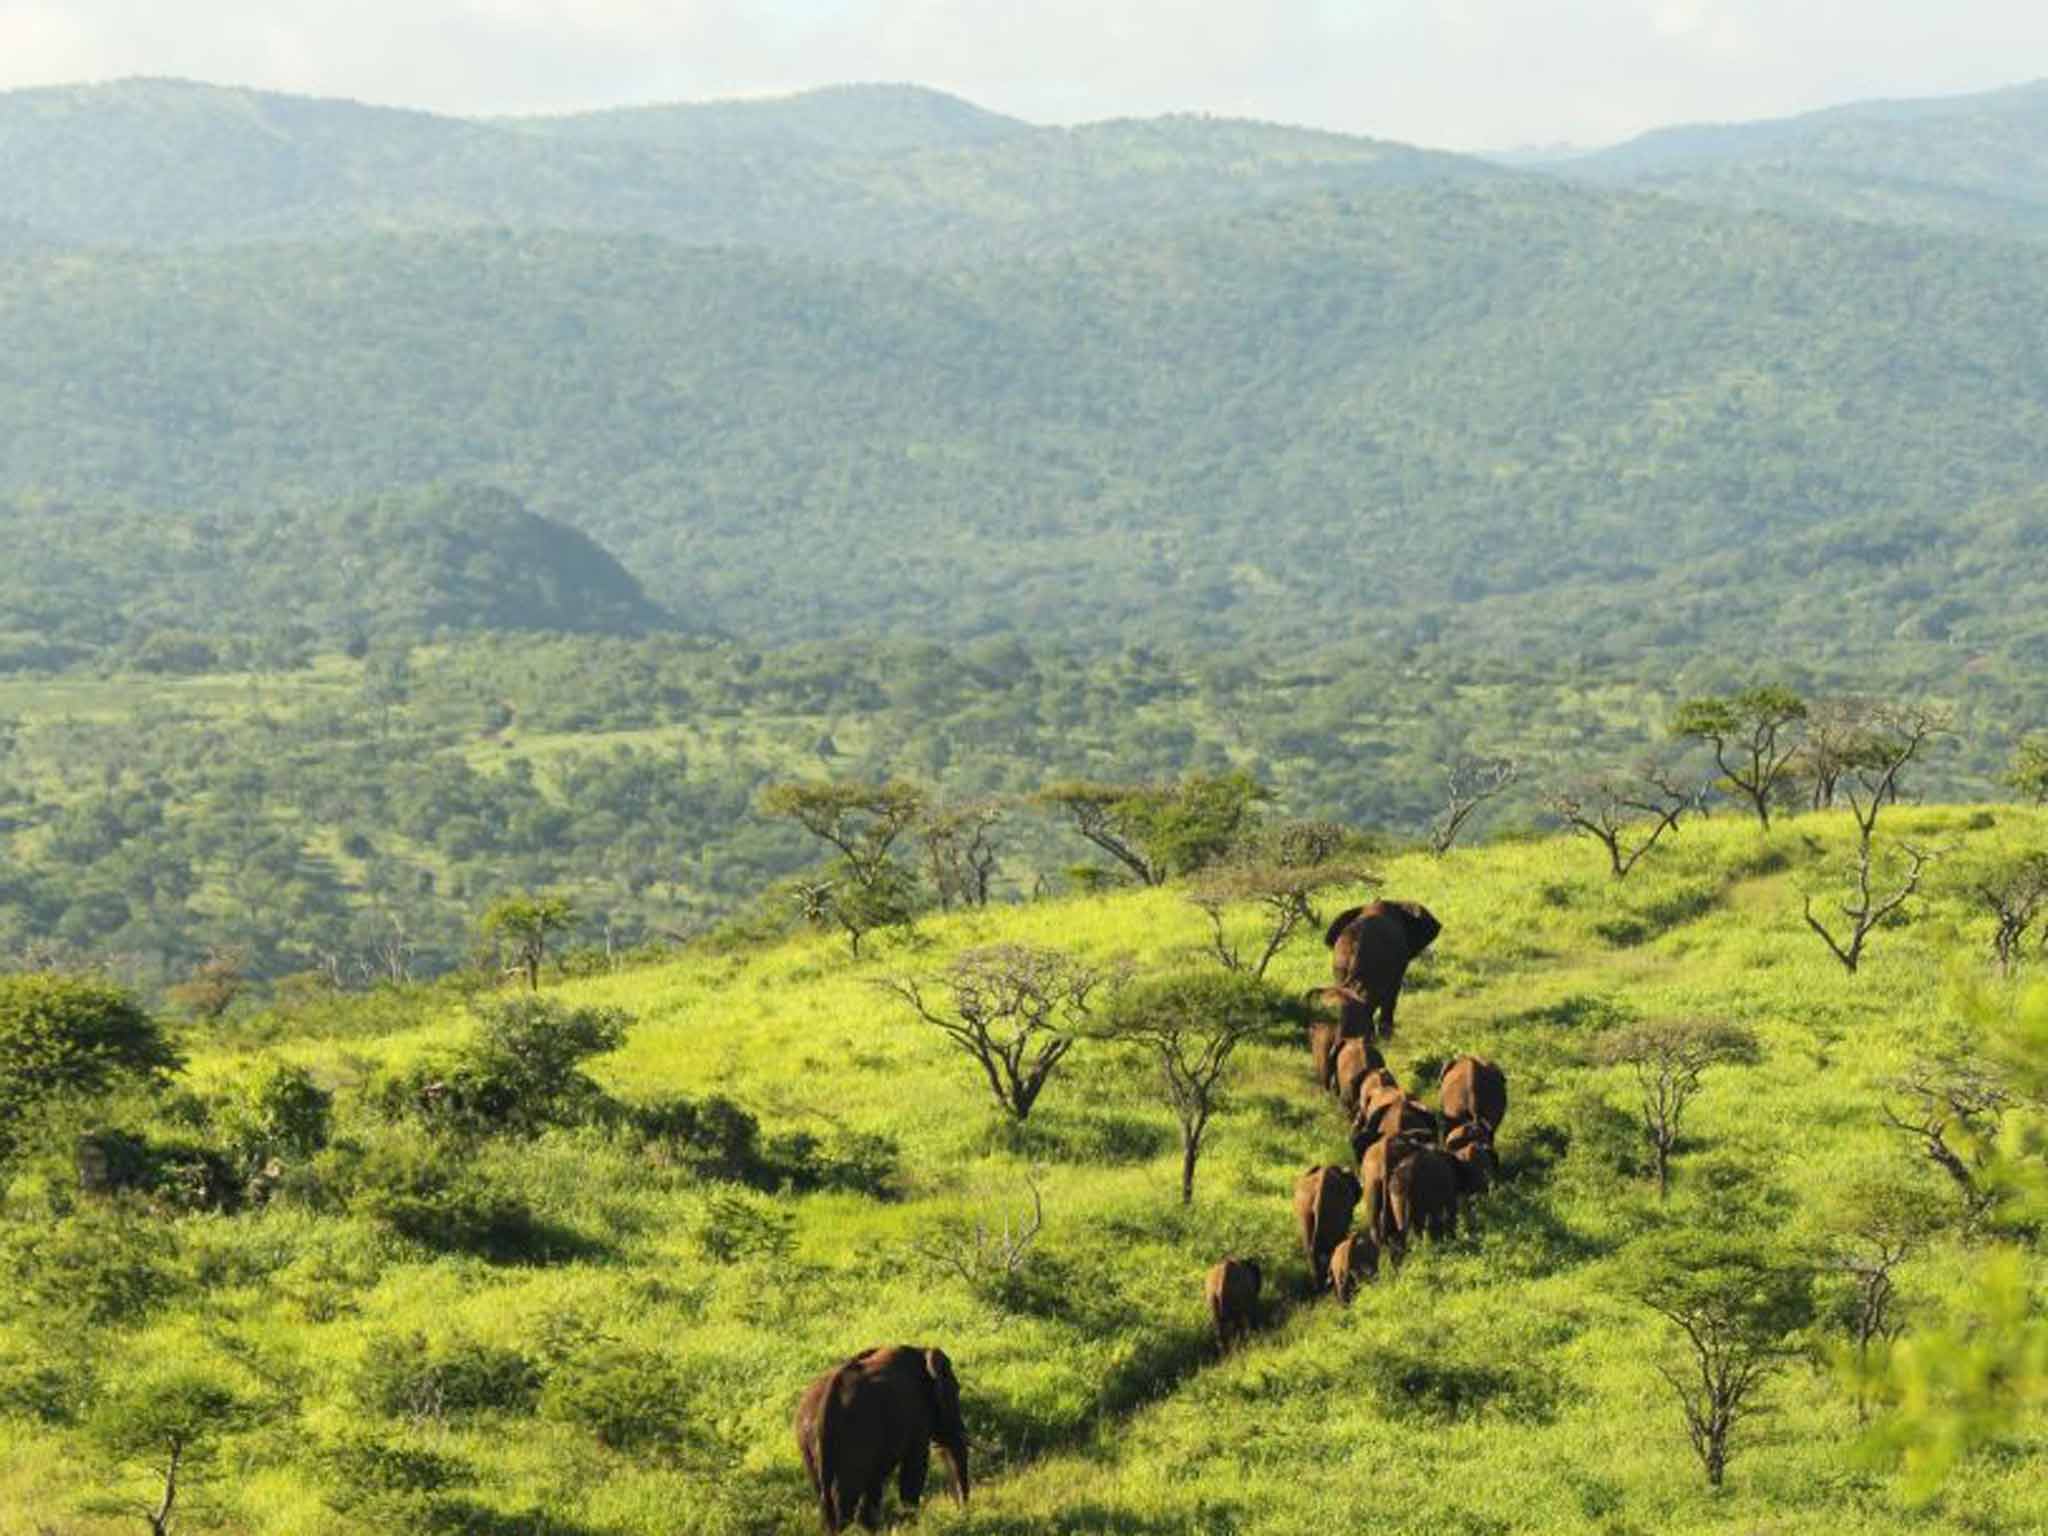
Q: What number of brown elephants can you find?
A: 13